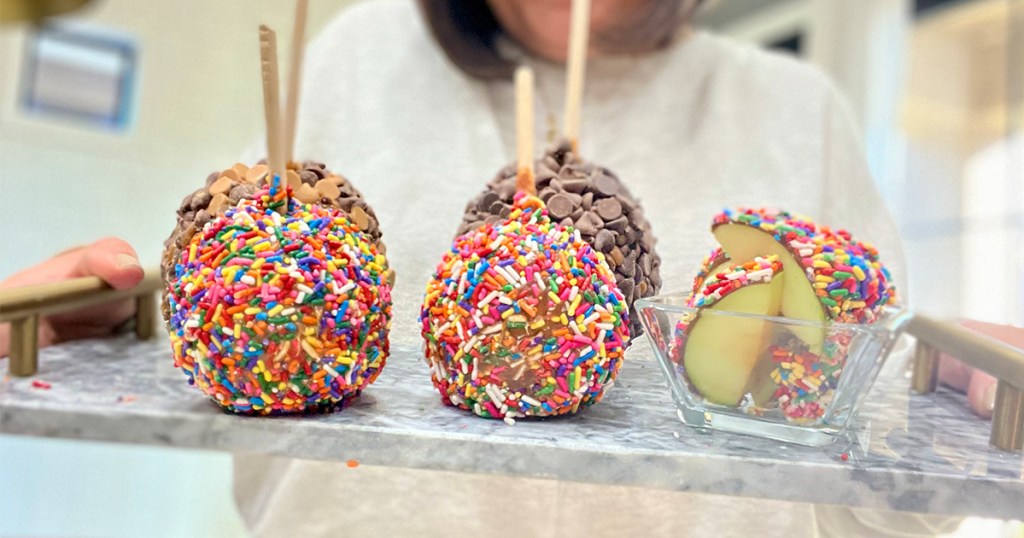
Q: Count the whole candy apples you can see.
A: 4